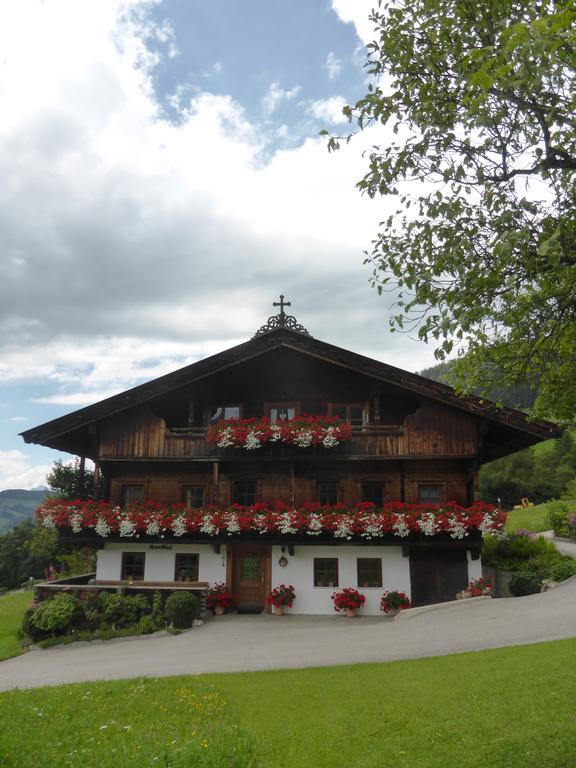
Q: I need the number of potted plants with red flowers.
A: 5